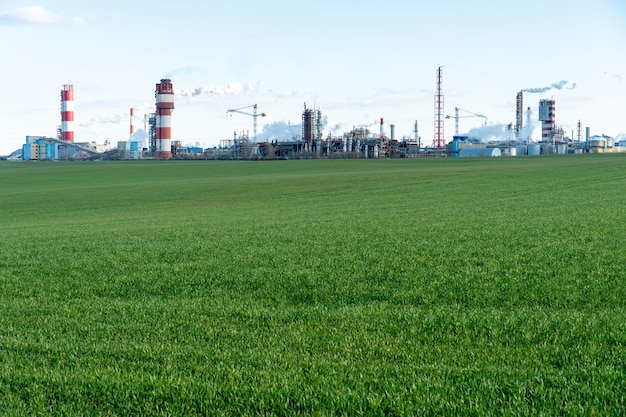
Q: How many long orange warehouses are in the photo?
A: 0